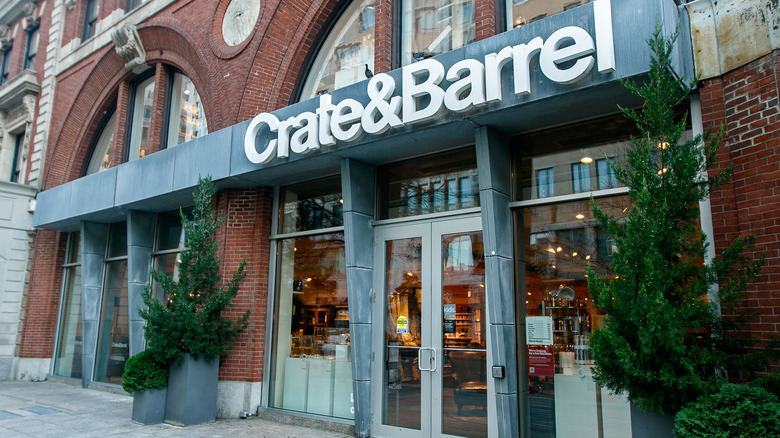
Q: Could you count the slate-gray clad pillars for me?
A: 4